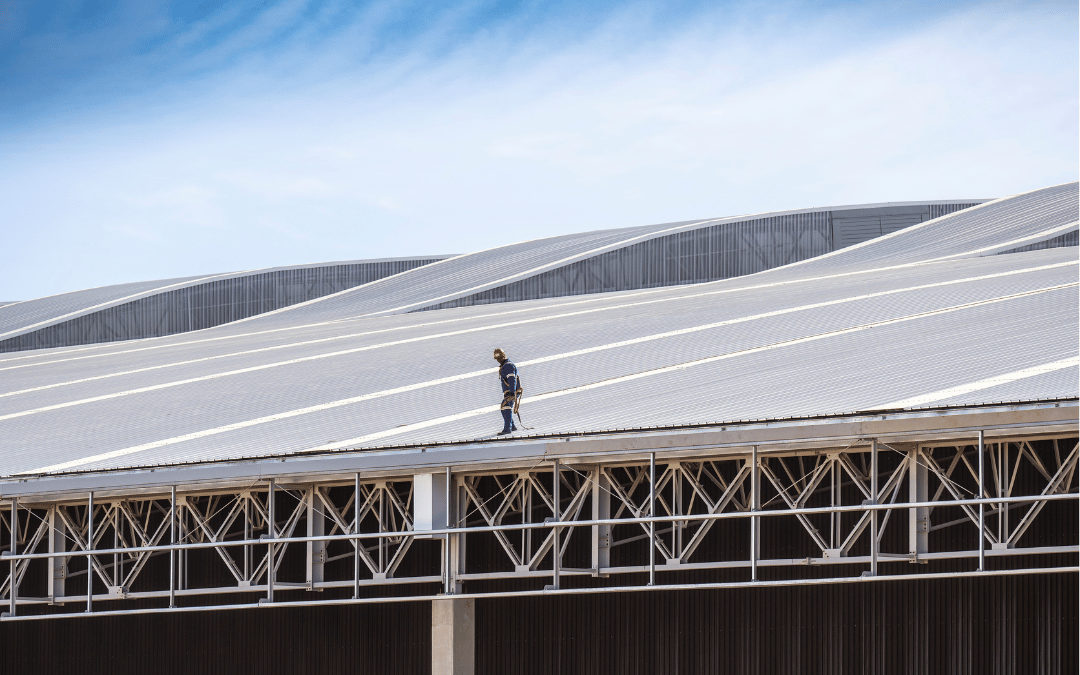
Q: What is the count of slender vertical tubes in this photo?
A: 11